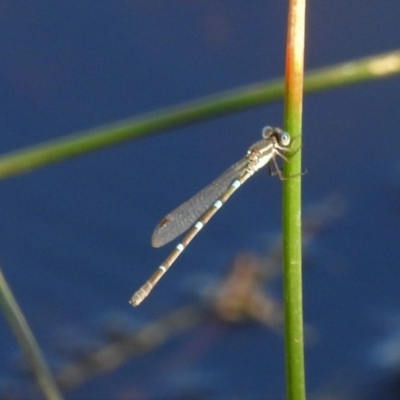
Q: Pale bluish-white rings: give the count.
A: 5